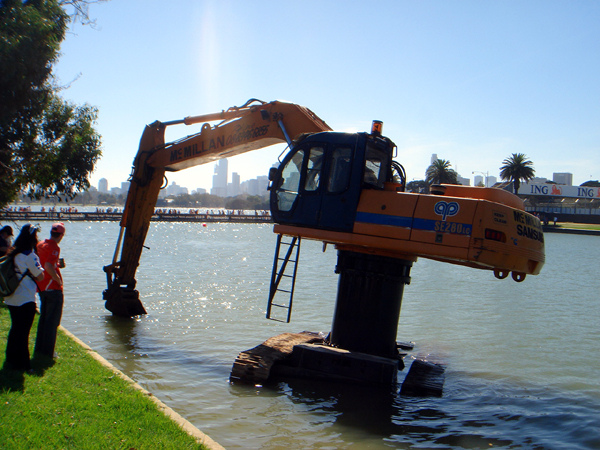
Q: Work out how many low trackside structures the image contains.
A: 1